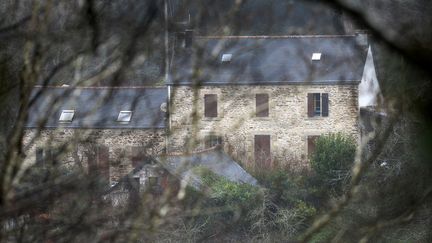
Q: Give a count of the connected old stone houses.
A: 2